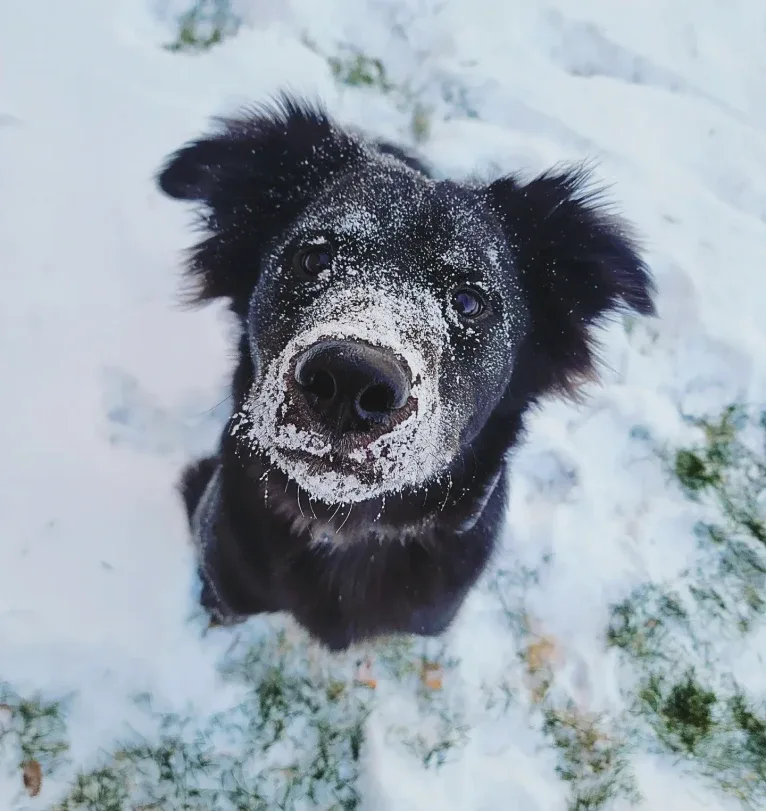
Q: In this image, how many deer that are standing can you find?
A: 0